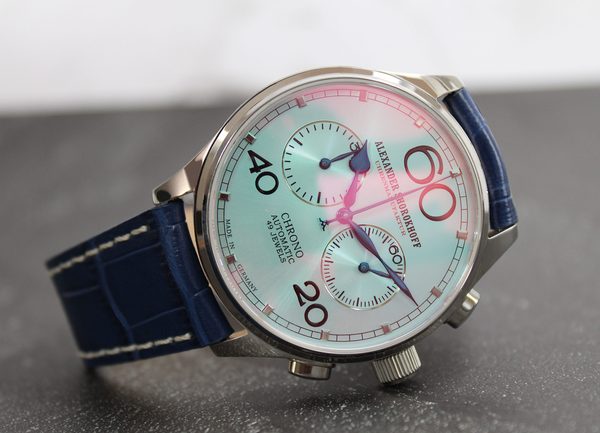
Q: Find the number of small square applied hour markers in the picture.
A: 12